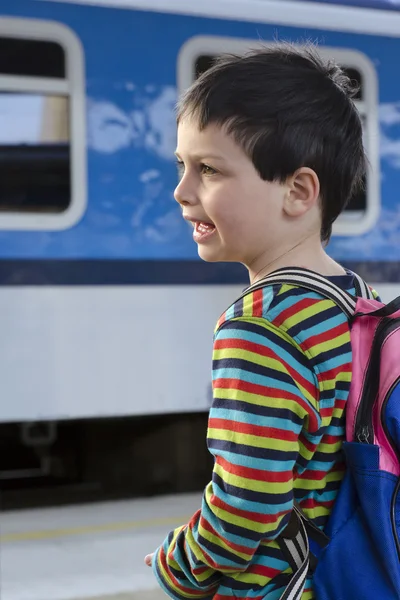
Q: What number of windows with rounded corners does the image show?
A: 2